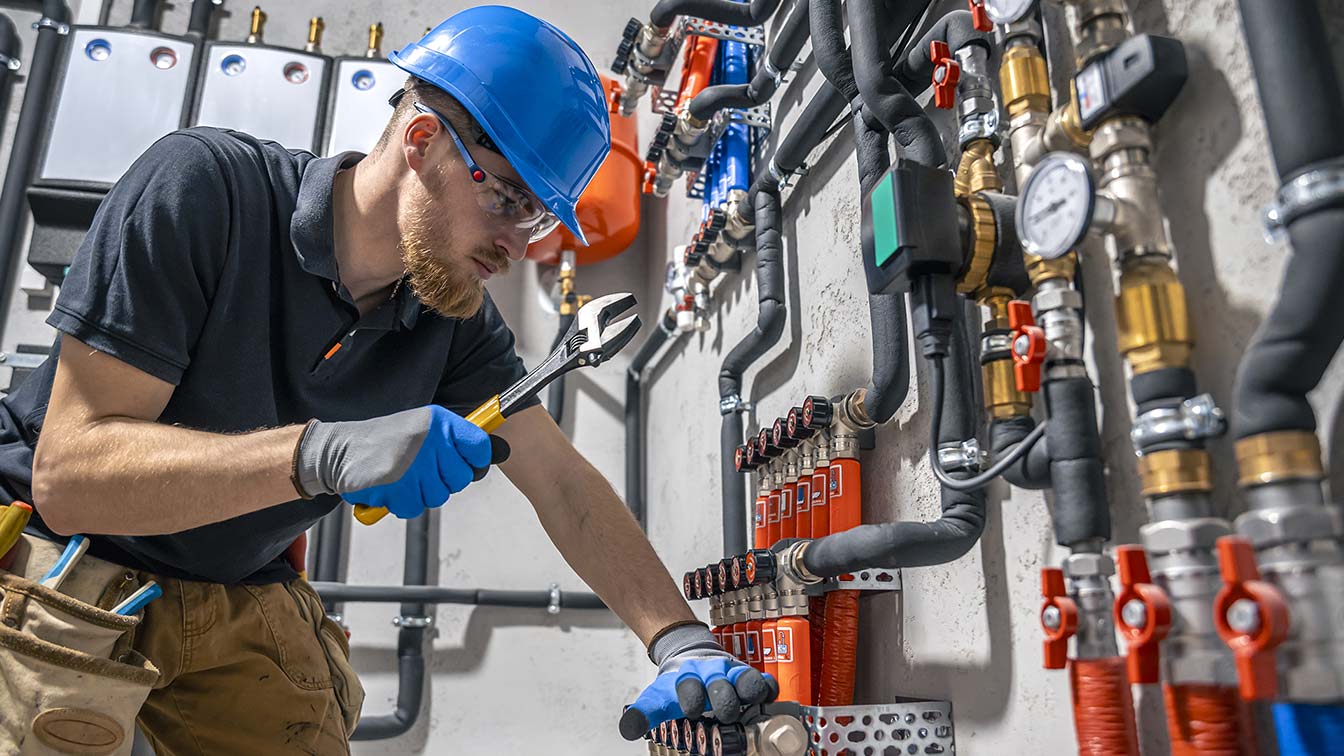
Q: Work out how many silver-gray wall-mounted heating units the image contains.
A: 3